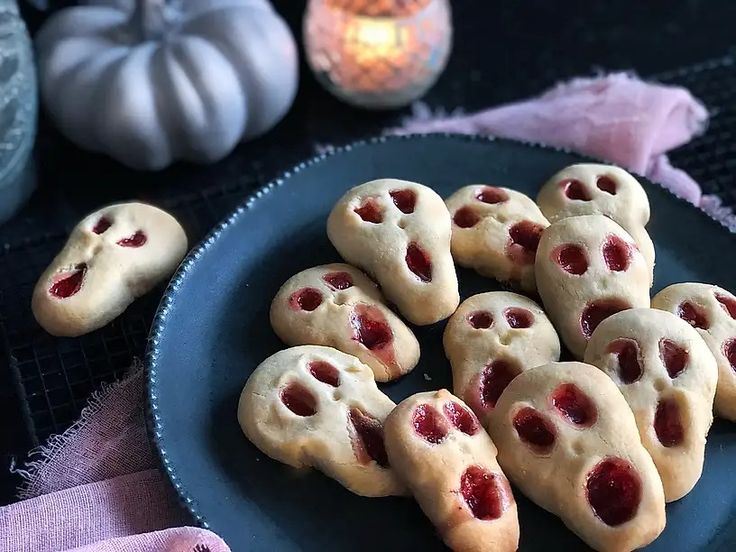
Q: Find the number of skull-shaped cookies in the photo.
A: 12